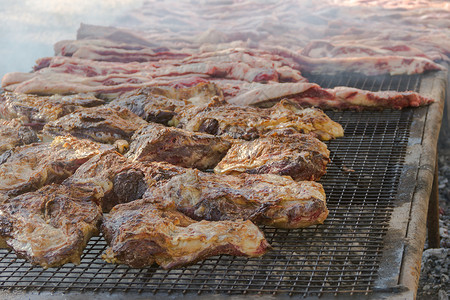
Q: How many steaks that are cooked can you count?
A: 12